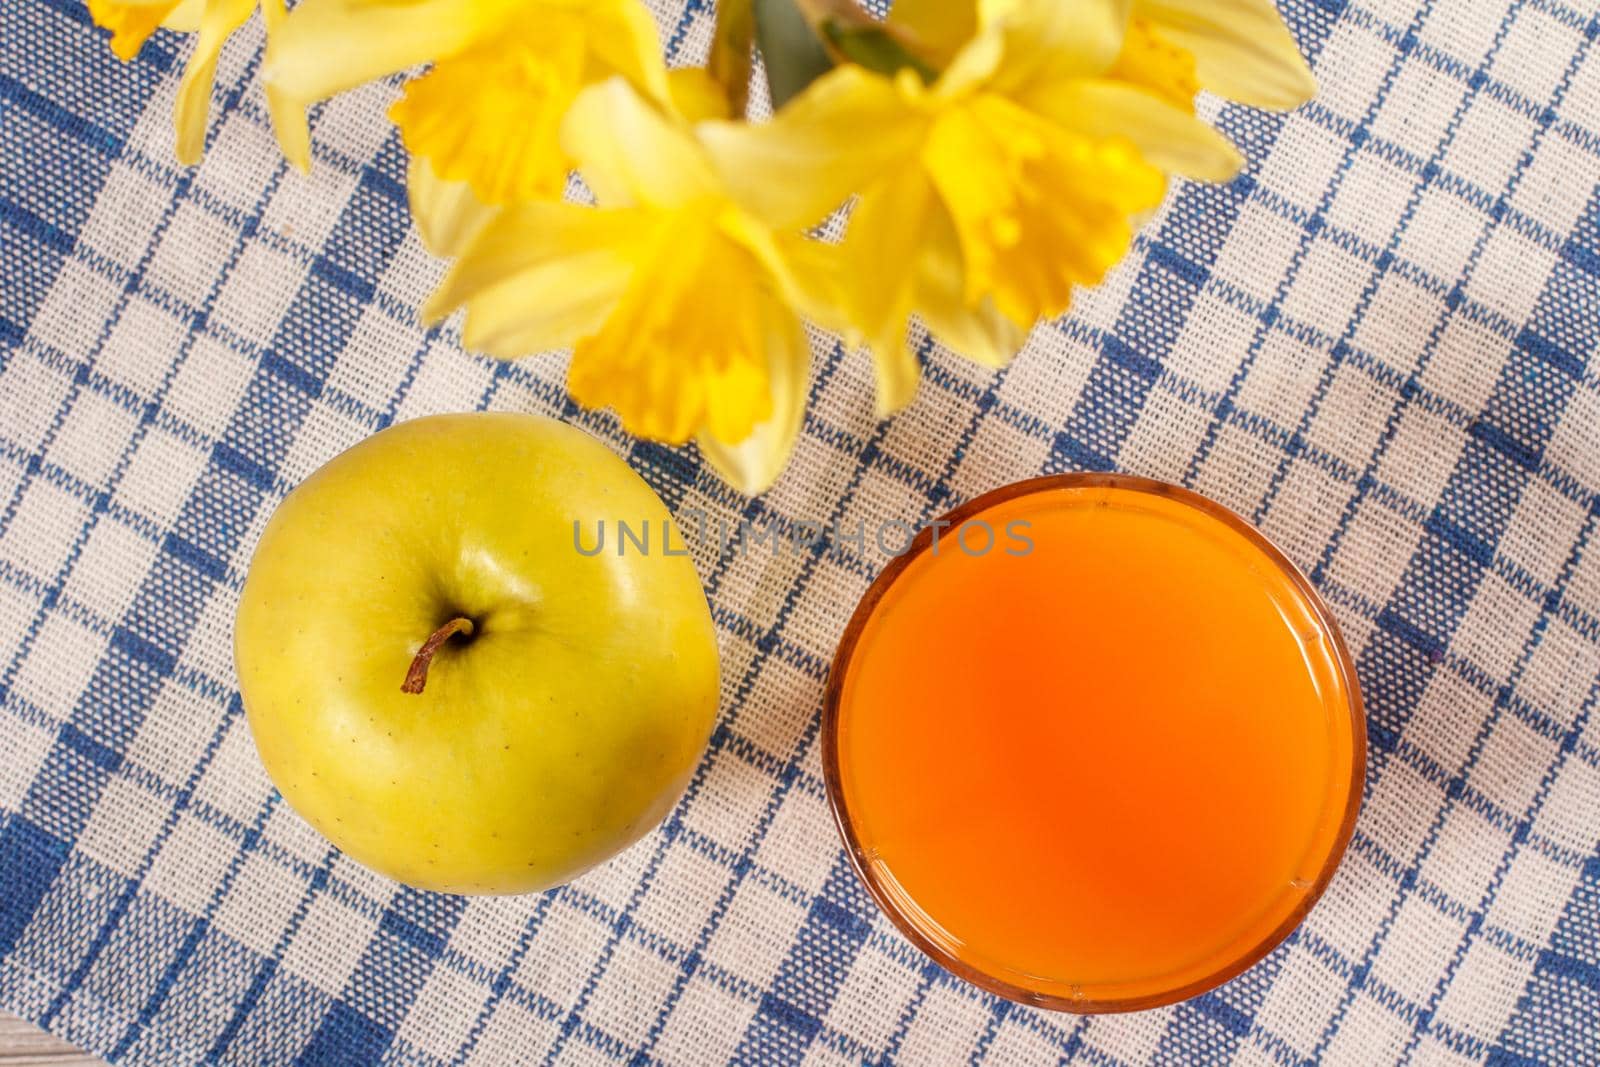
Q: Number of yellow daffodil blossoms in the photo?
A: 5